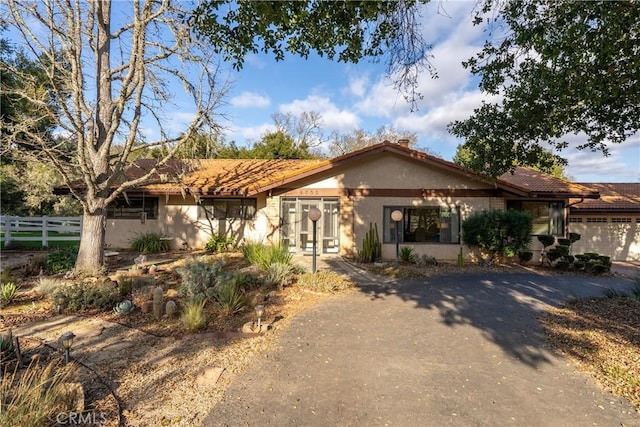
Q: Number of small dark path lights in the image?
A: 3